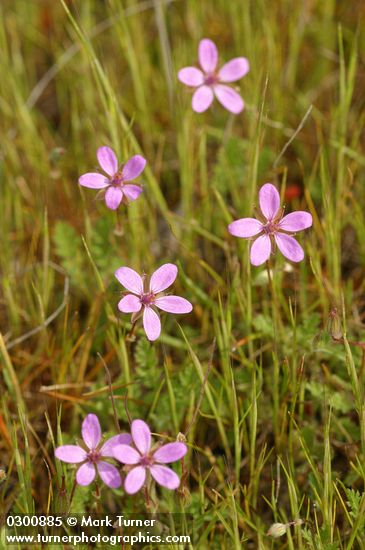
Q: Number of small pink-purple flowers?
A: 6